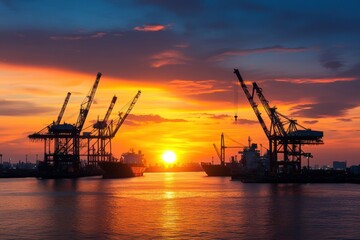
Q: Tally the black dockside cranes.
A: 6